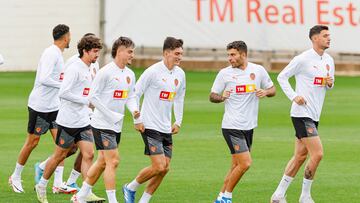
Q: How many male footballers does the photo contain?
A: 7